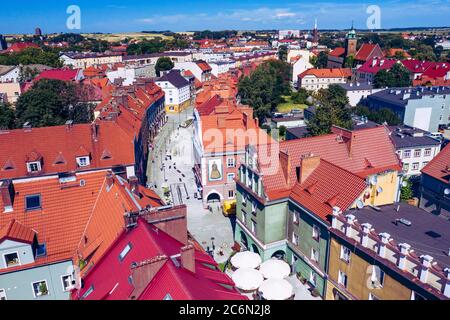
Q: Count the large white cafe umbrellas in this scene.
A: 4